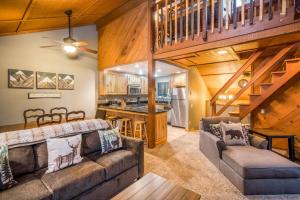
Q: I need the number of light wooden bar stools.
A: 3